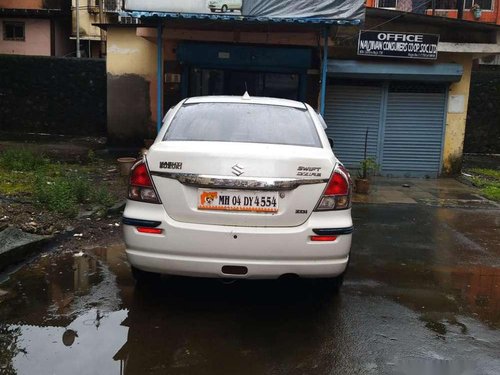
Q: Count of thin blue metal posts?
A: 2